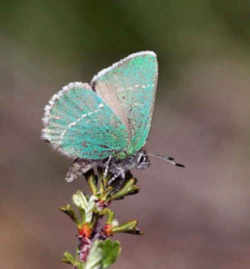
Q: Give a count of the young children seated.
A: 0